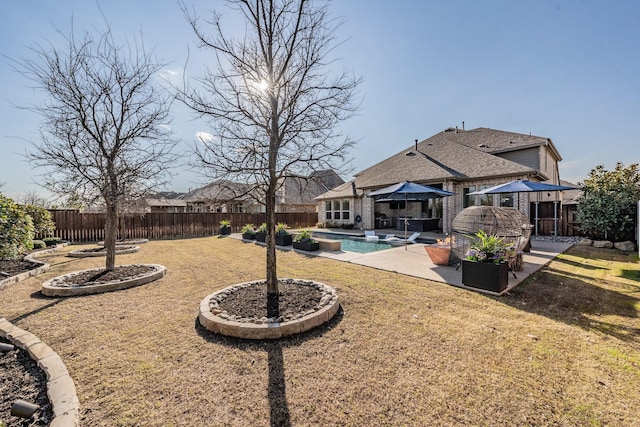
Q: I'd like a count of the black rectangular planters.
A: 6